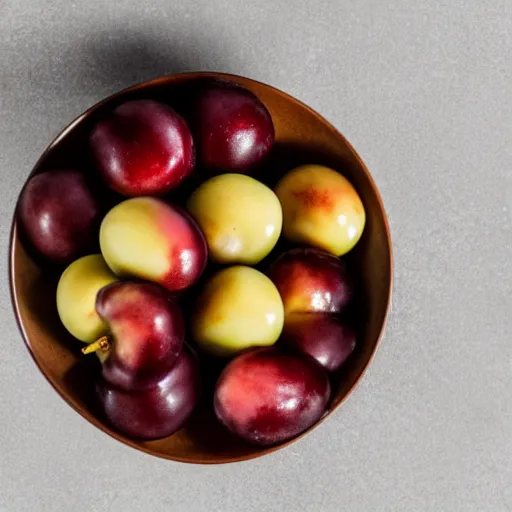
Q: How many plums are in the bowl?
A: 13